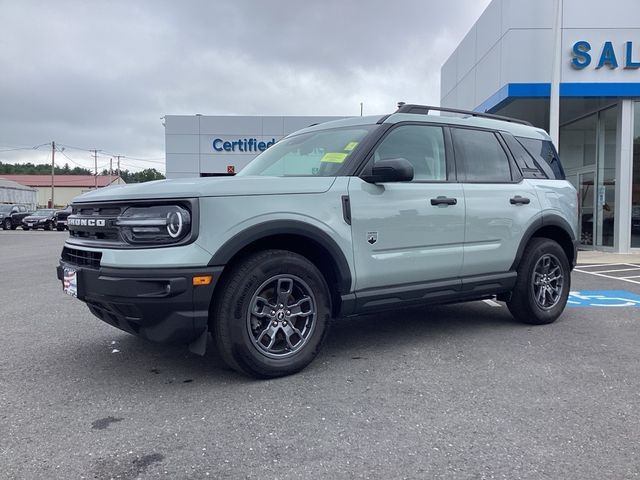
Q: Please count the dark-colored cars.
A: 3